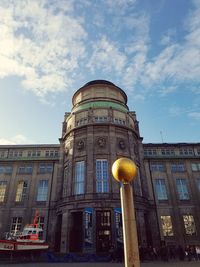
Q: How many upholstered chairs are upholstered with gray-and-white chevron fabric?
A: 0